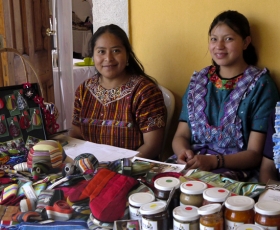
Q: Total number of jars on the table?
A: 10